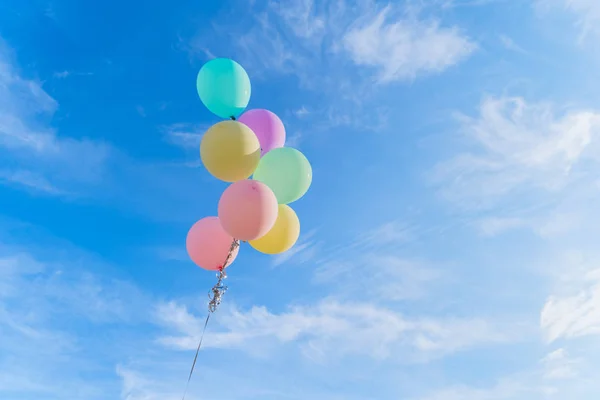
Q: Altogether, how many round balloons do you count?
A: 7